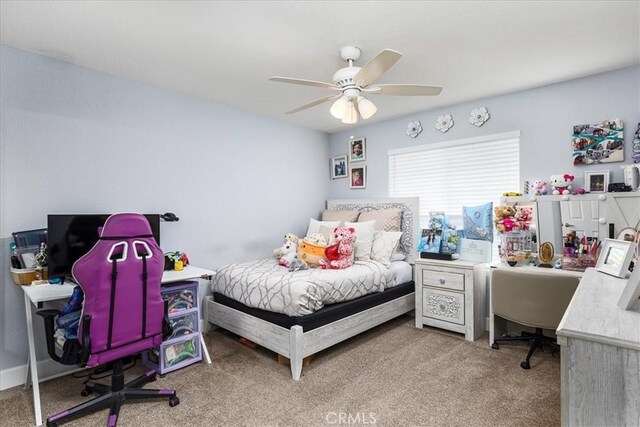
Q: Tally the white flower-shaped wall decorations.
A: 3